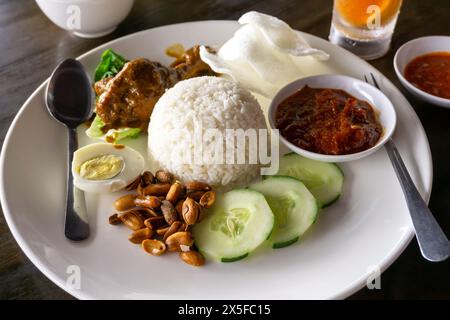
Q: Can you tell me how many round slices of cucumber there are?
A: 3